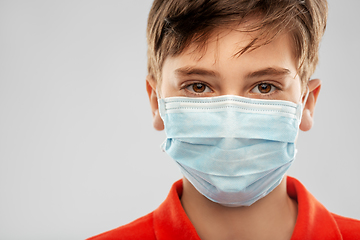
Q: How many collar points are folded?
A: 2